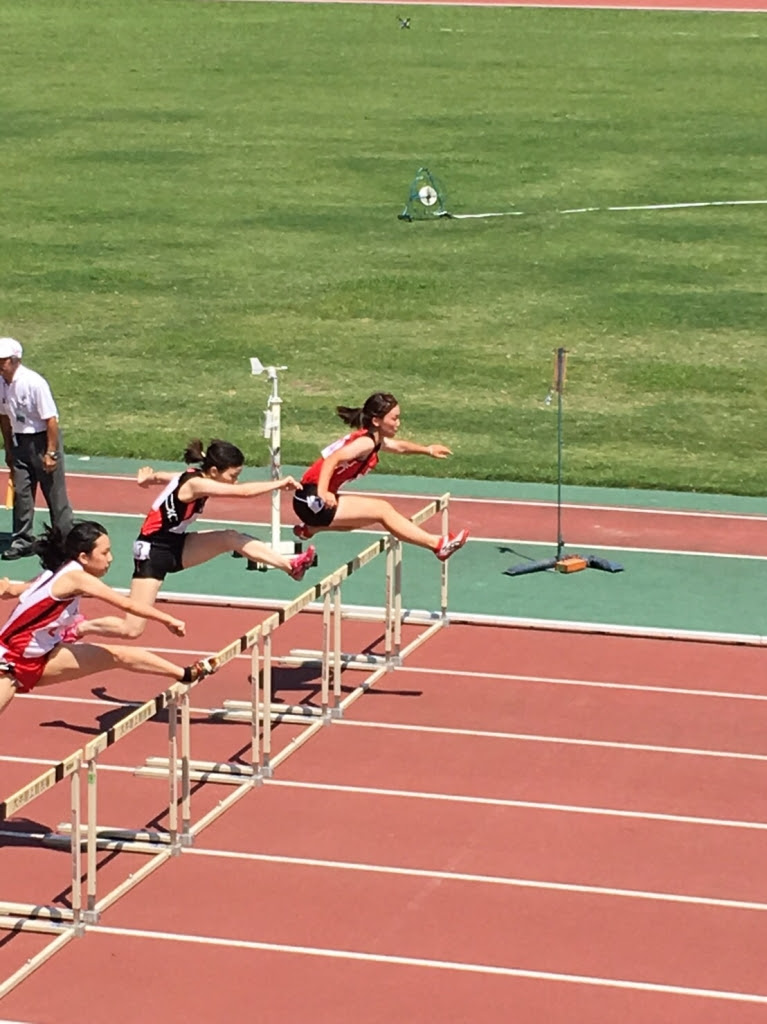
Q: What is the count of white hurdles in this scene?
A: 6